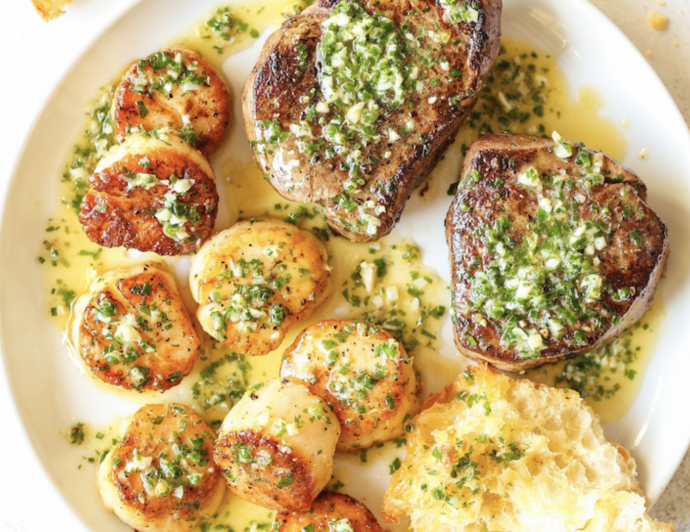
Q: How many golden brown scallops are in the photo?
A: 8